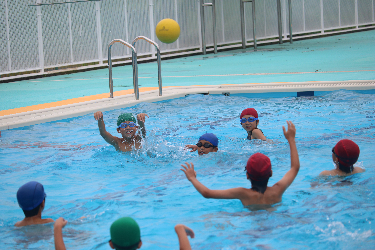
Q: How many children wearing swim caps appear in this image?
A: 7